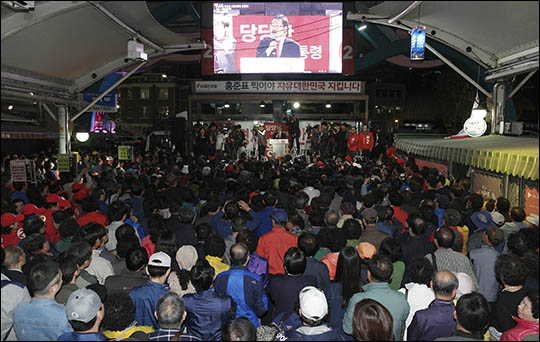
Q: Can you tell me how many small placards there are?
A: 3